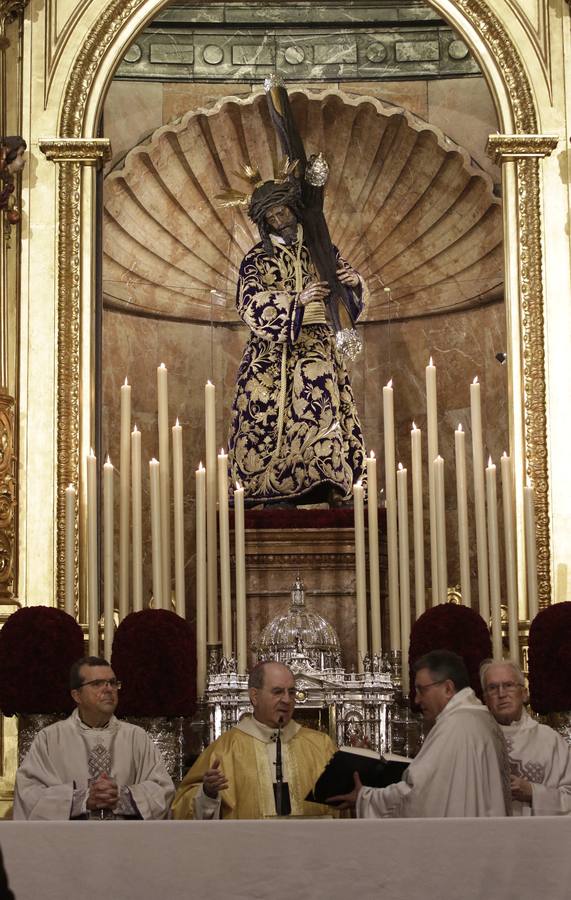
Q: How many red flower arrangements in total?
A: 4